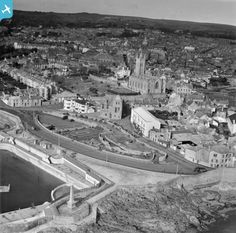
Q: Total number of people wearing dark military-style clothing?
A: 0